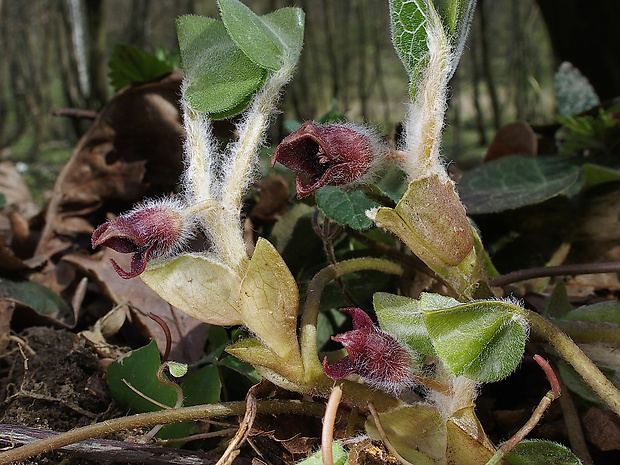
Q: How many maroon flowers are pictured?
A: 3